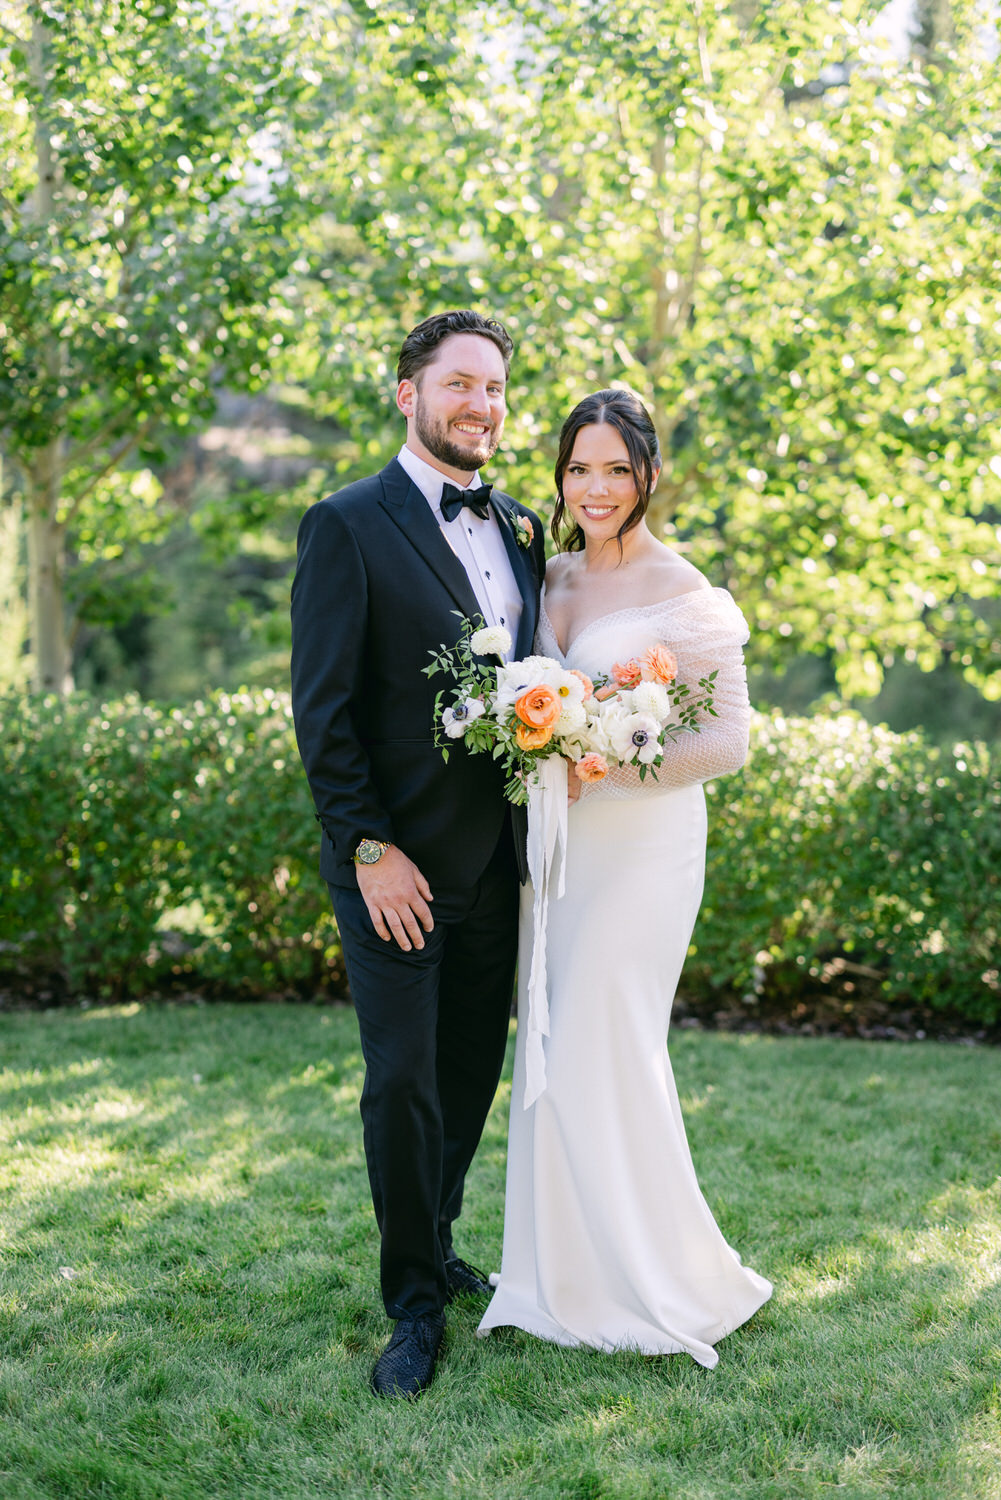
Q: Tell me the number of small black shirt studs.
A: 3